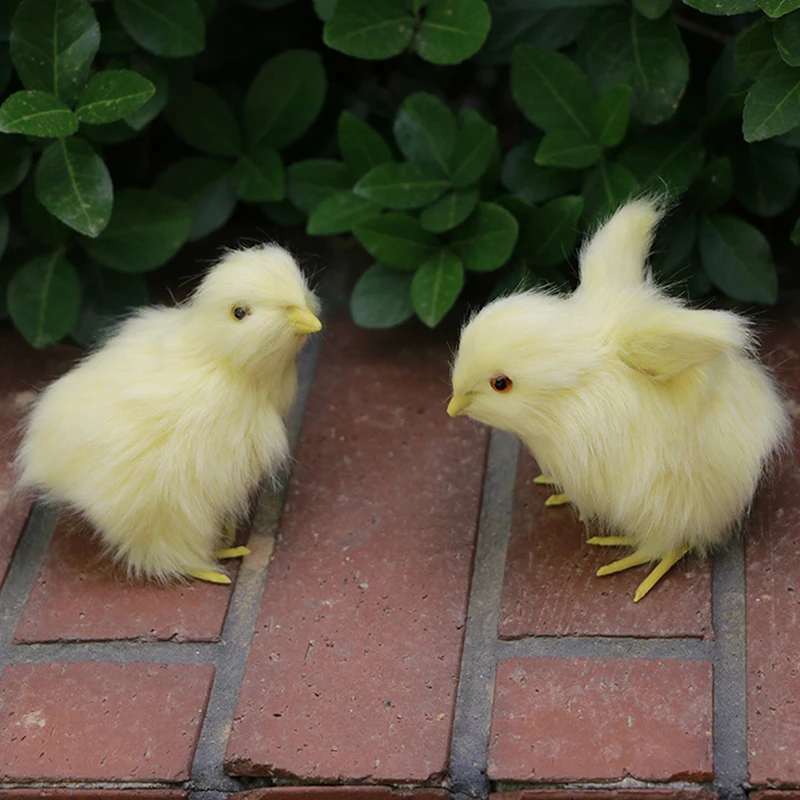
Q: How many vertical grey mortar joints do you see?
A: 4